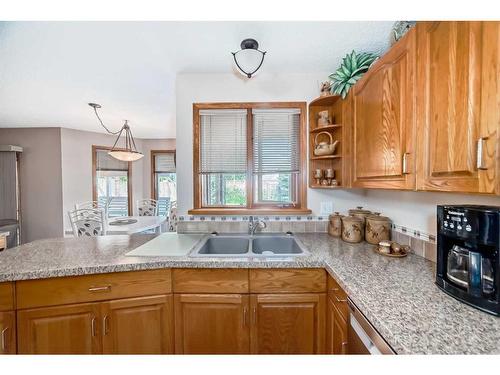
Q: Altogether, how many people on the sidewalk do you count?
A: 0